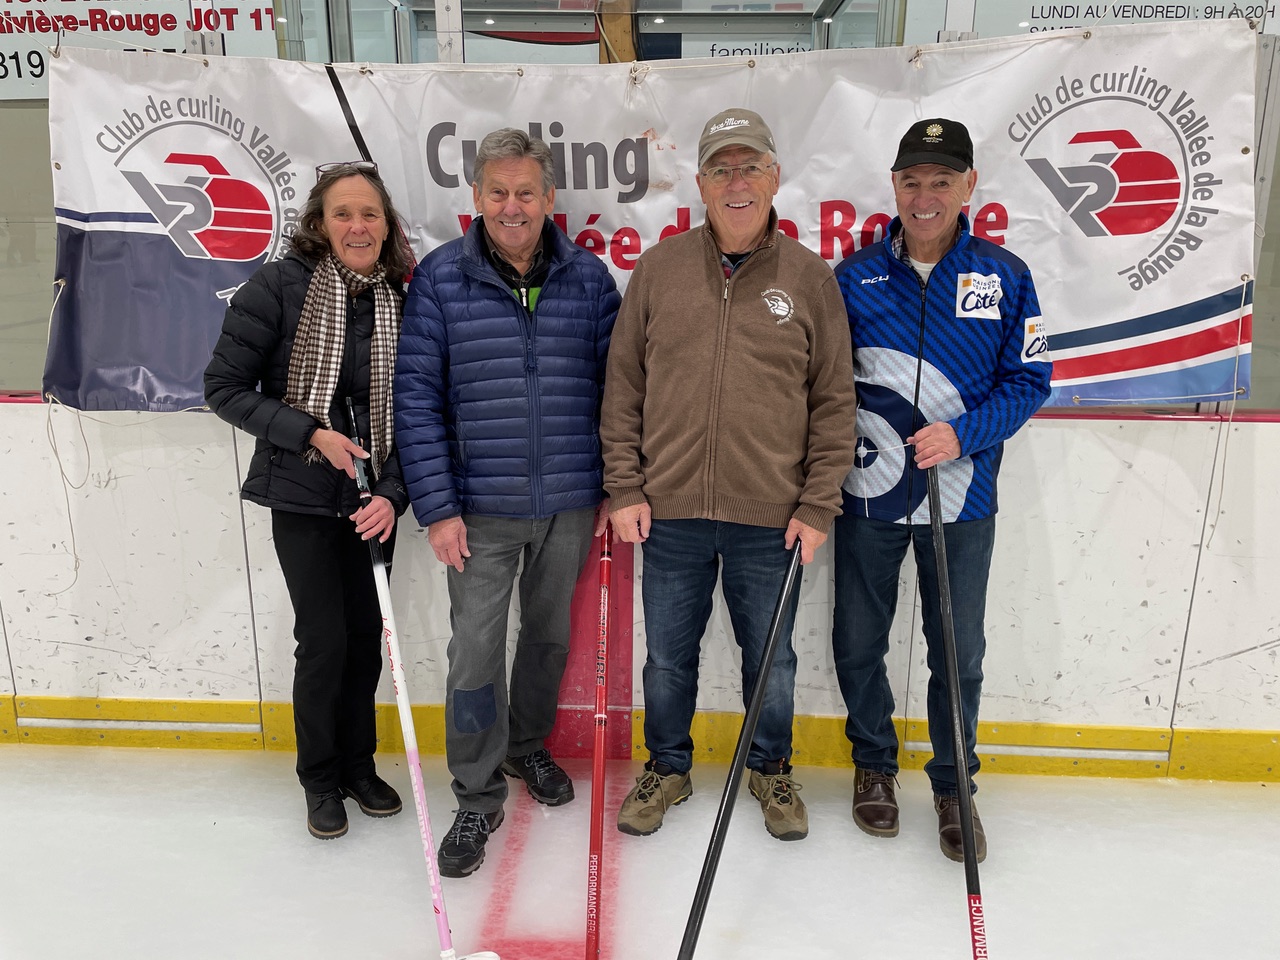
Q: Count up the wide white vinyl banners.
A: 1